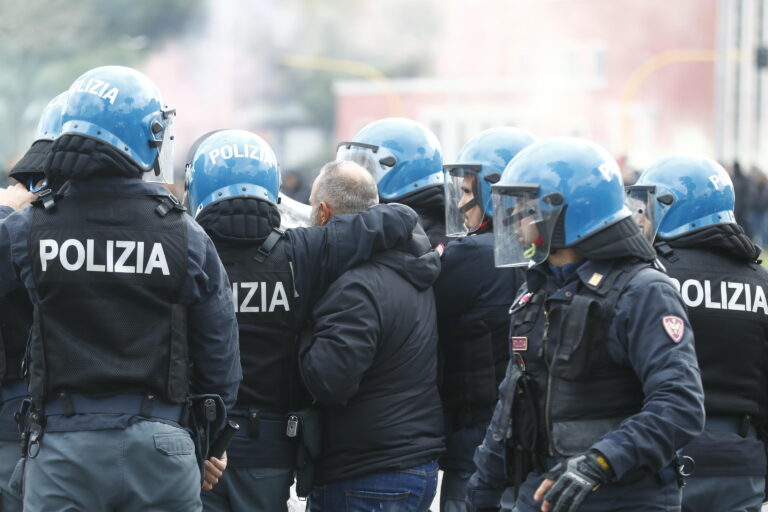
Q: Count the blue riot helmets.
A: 7